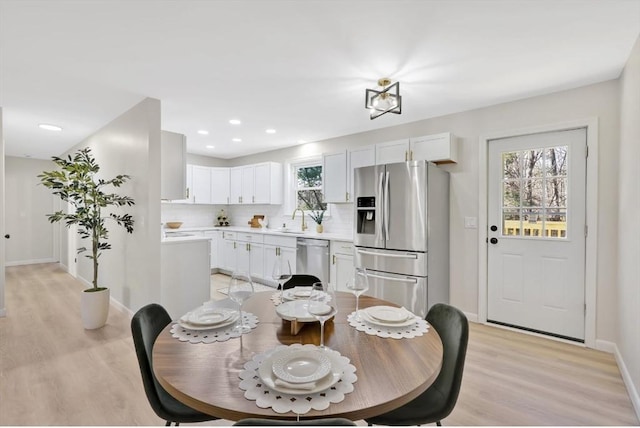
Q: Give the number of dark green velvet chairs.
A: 4